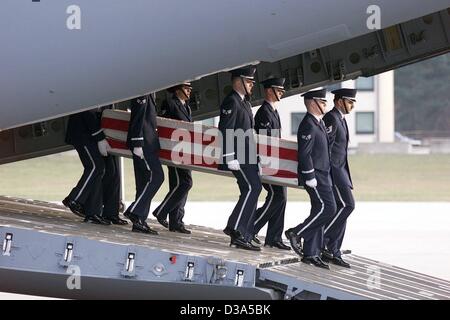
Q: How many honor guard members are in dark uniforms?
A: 8